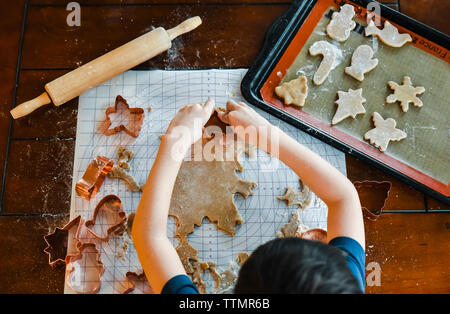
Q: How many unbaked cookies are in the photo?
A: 8